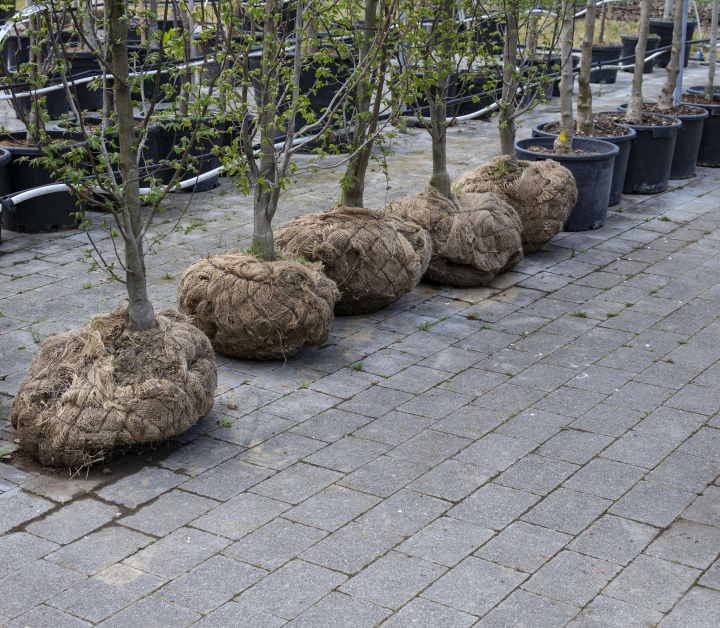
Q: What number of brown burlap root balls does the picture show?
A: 5